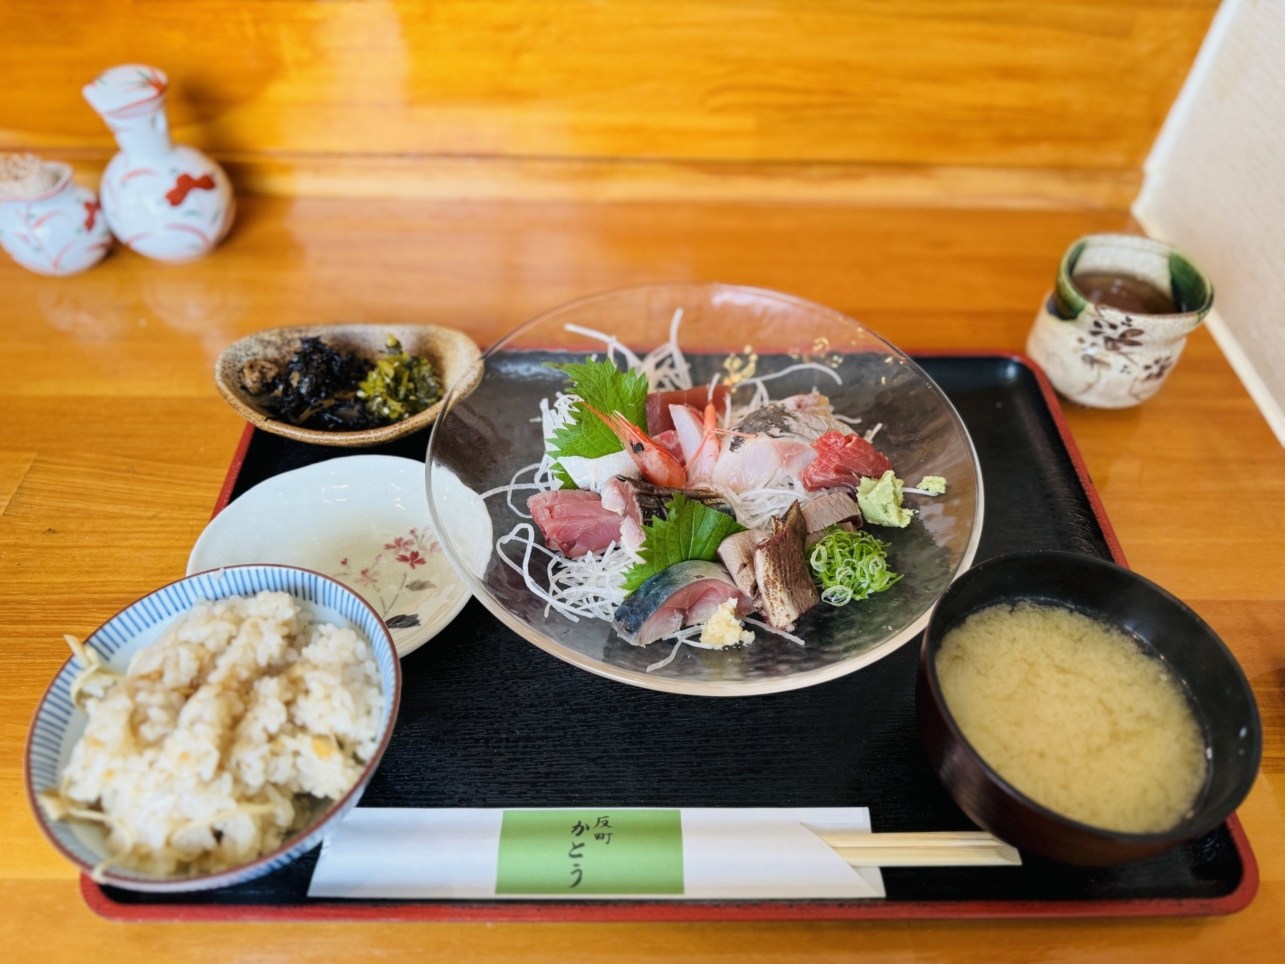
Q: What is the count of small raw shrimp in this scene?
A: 1